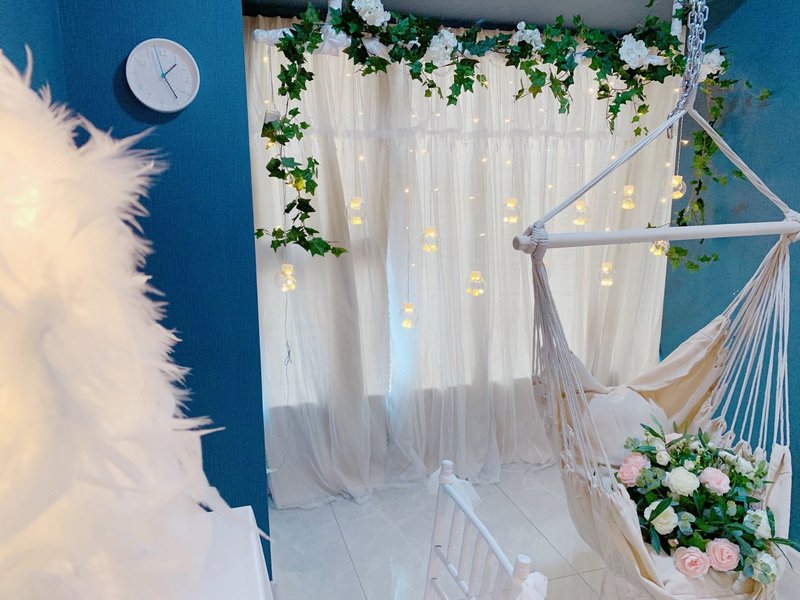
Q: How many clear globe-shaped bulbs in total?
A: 11